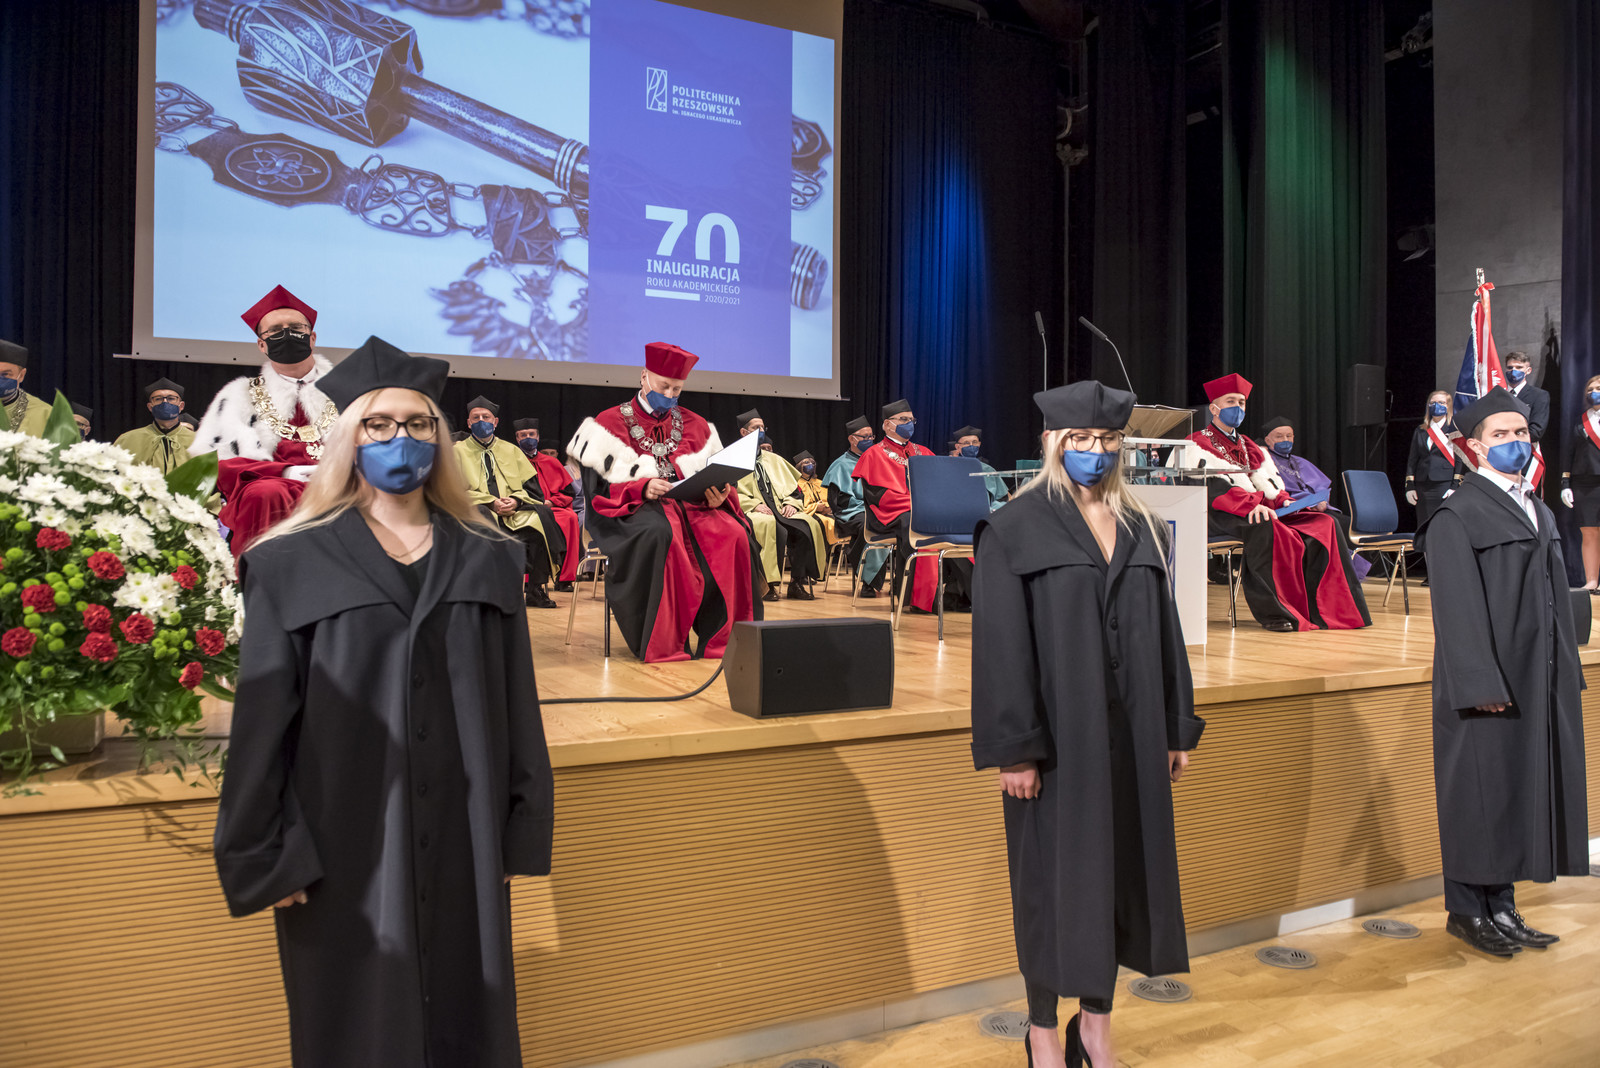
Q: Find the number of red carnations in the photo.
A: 10